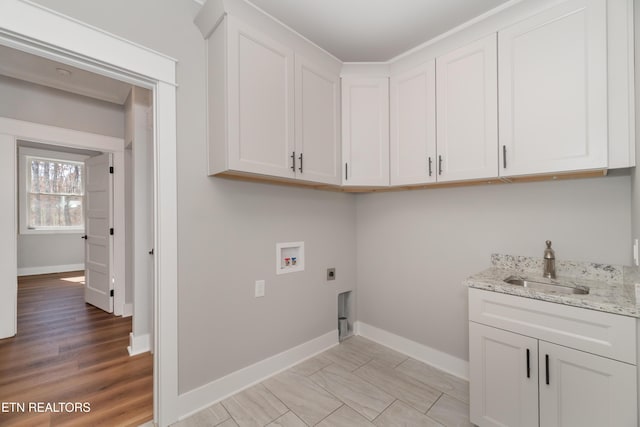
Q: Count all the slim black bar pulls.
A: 8